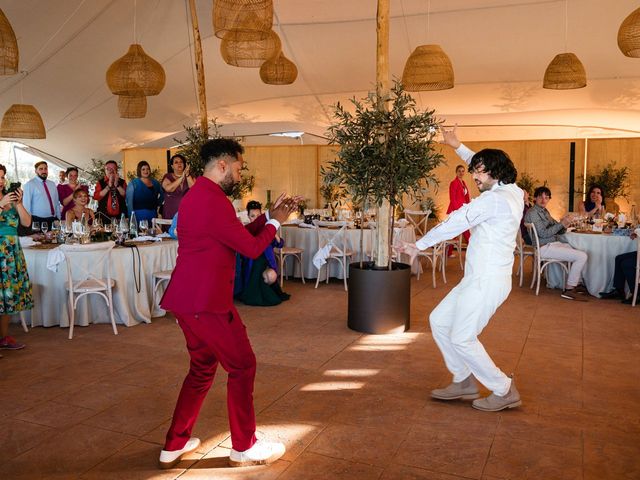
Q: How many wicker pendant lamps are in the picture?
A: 10